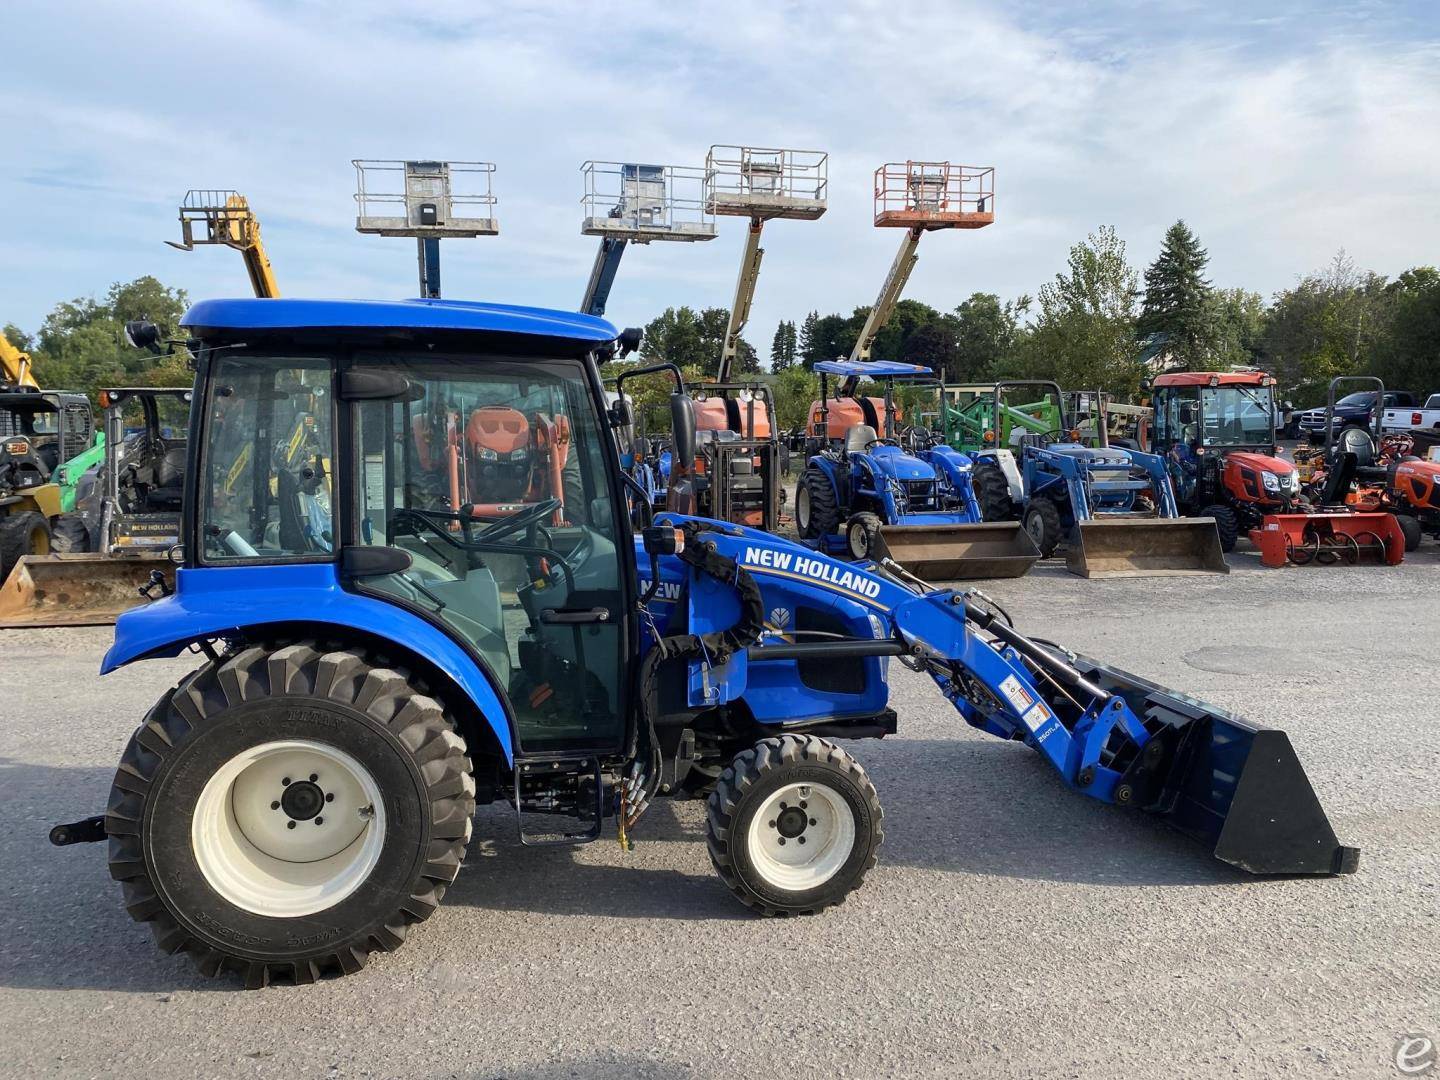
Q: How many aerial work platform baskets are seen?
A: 4